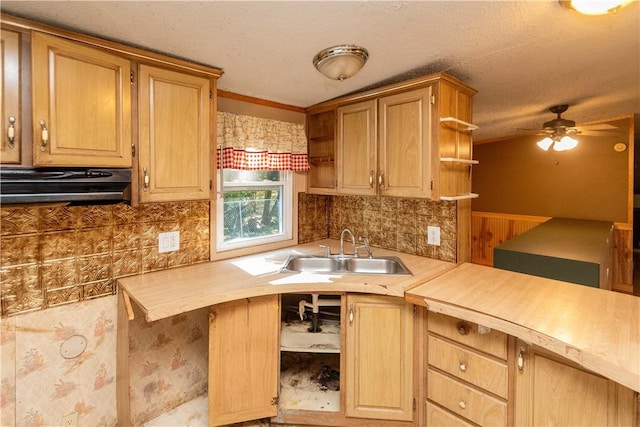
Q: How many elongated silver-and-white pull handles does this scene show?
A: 7